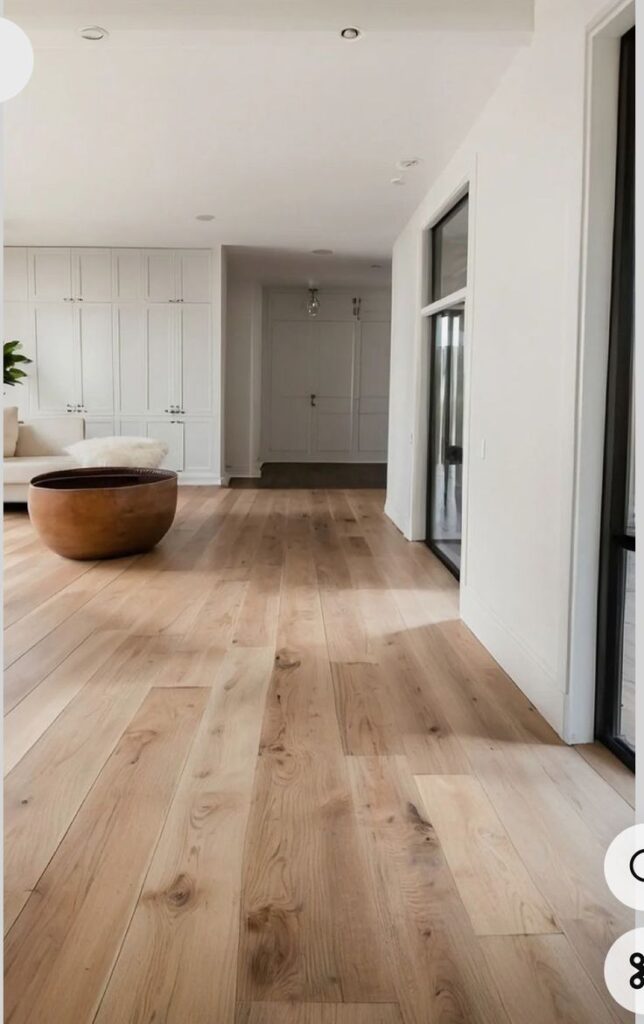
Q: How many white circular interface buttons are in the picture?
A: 3